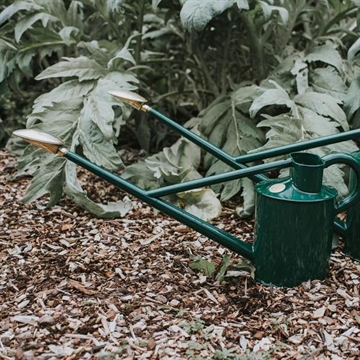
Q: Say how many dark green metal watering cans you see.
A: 2